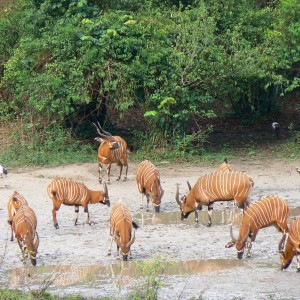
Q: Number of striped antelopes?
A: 10